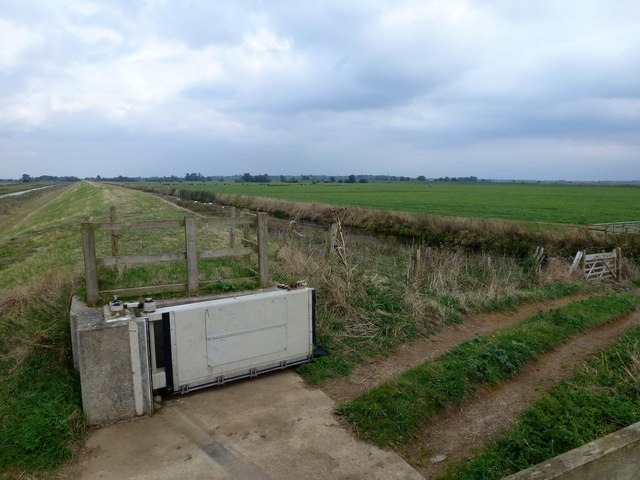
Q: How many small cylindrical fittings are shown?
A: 2